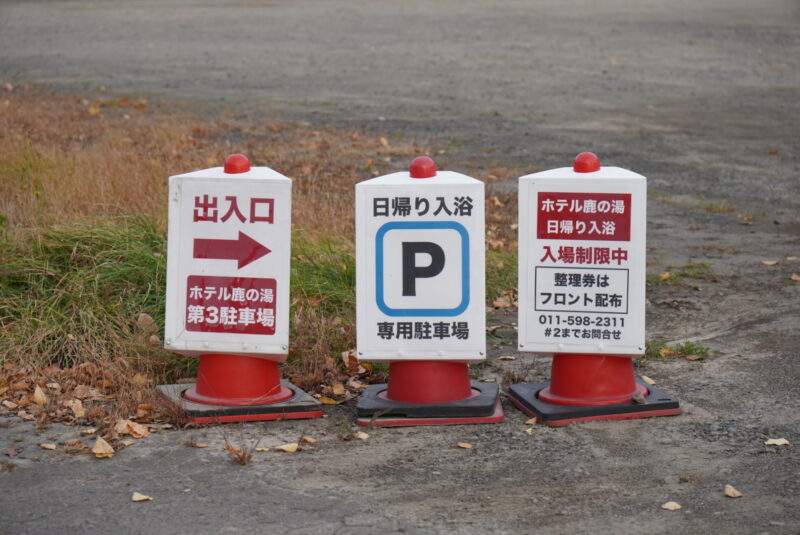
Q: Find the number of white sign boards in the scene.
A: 3